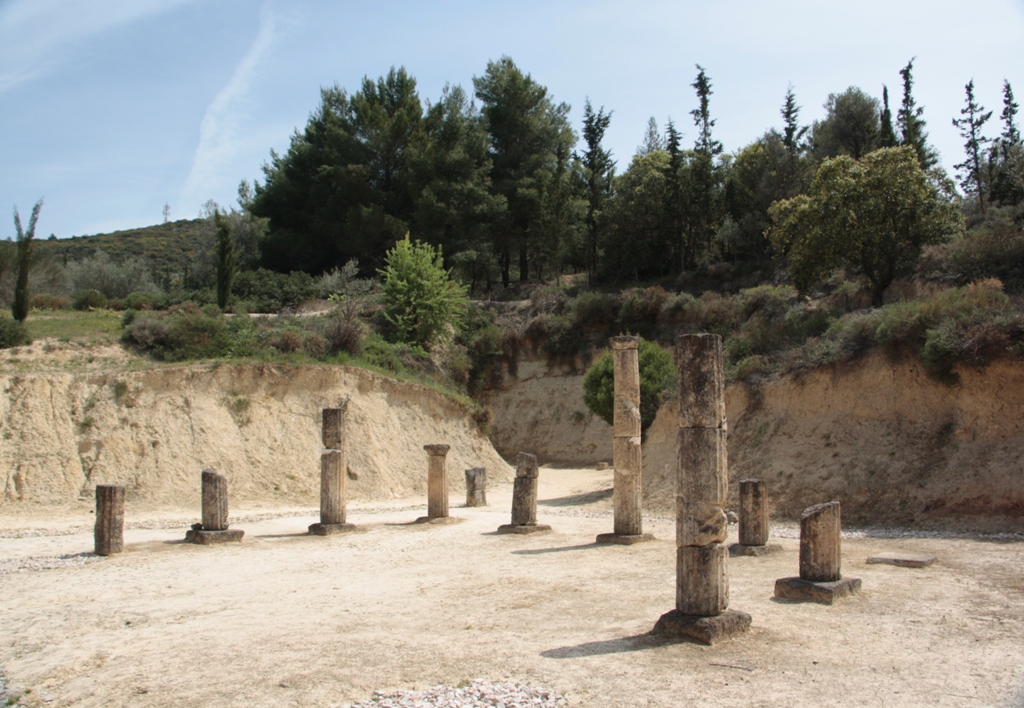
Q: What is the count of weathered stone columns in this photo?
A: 10